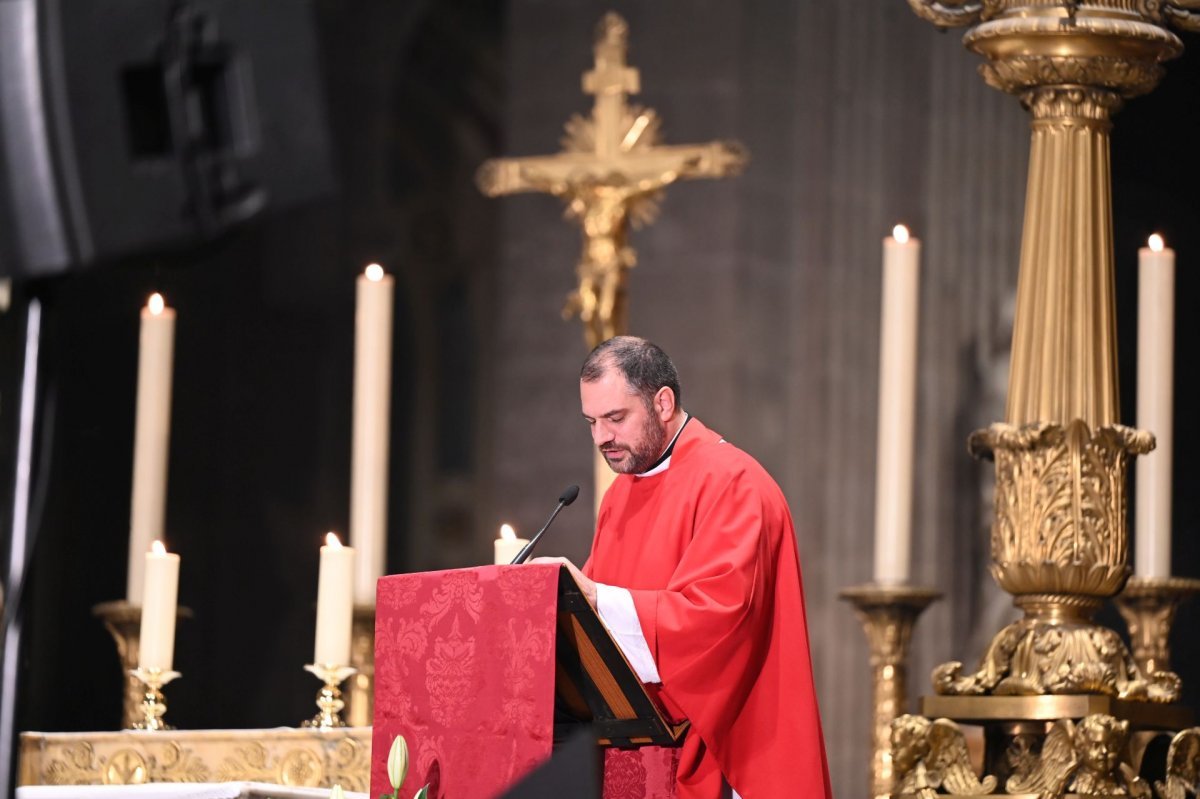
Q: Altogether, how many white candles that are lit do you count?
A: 7